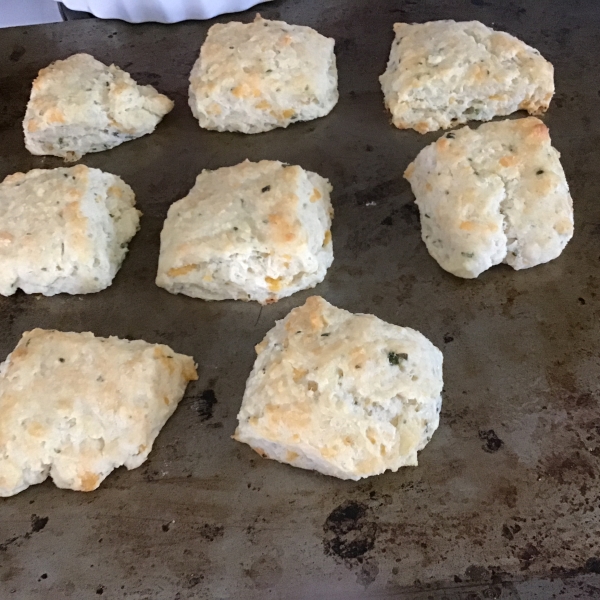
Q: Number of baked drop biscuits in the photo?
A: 8